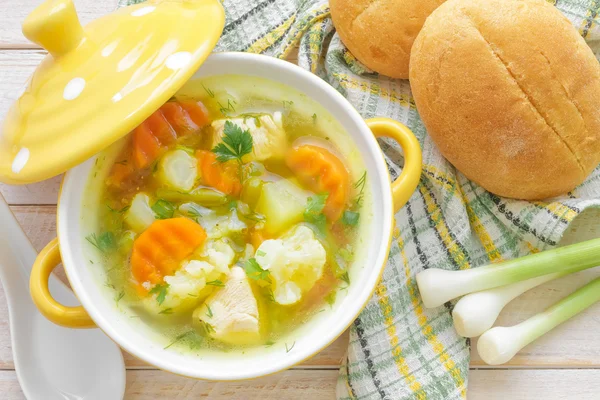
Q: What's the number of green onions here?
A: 3